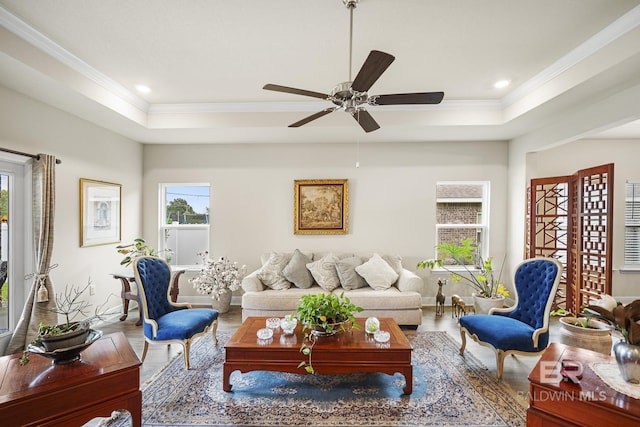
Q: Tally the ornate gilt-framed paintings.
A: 1